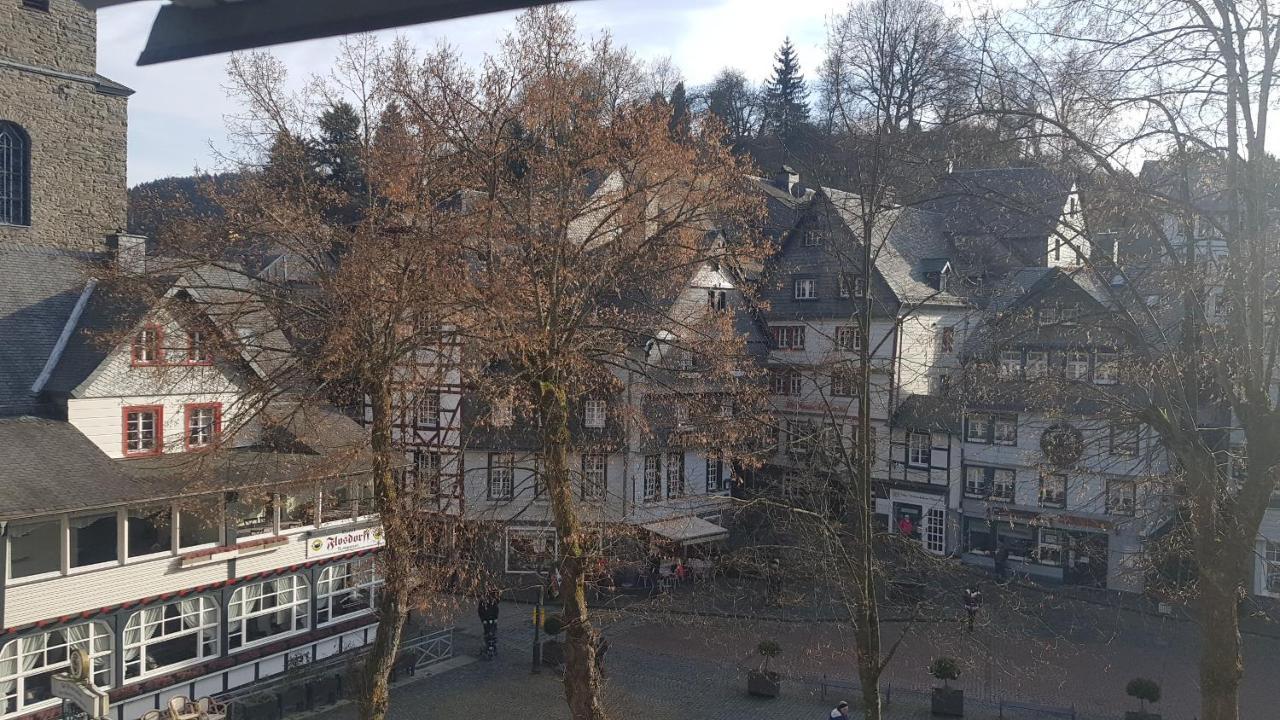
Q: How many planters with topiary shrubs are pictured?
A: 4